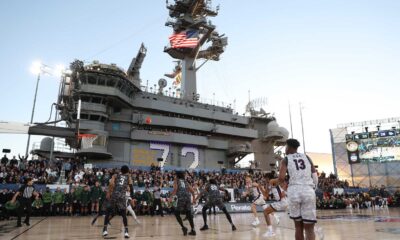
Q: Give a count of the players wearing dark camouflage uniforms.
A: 3